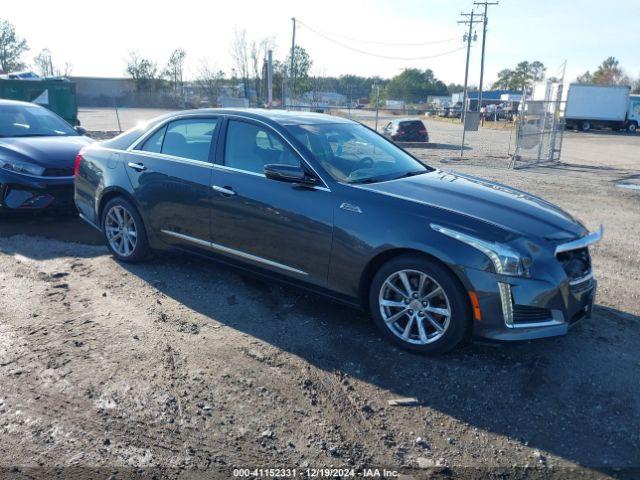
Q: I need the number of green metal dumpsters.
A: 1